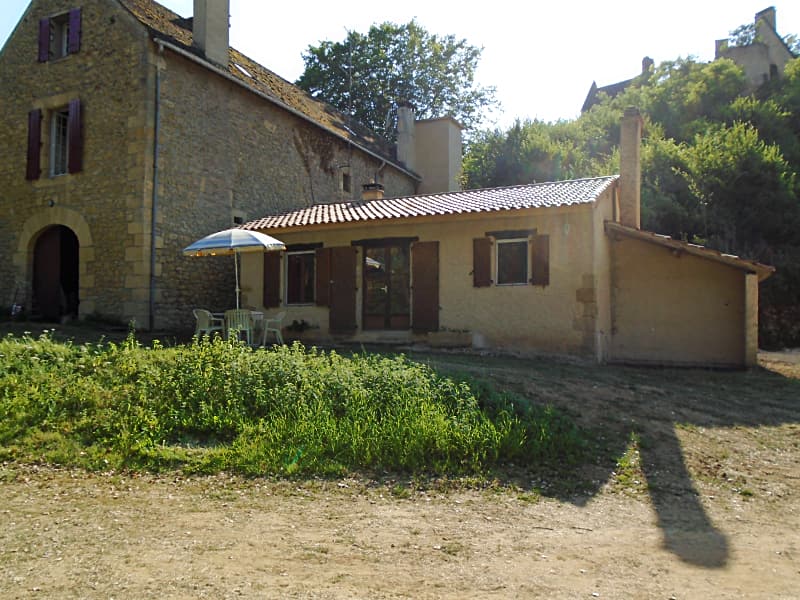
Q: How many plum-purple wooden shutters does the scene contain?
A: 4